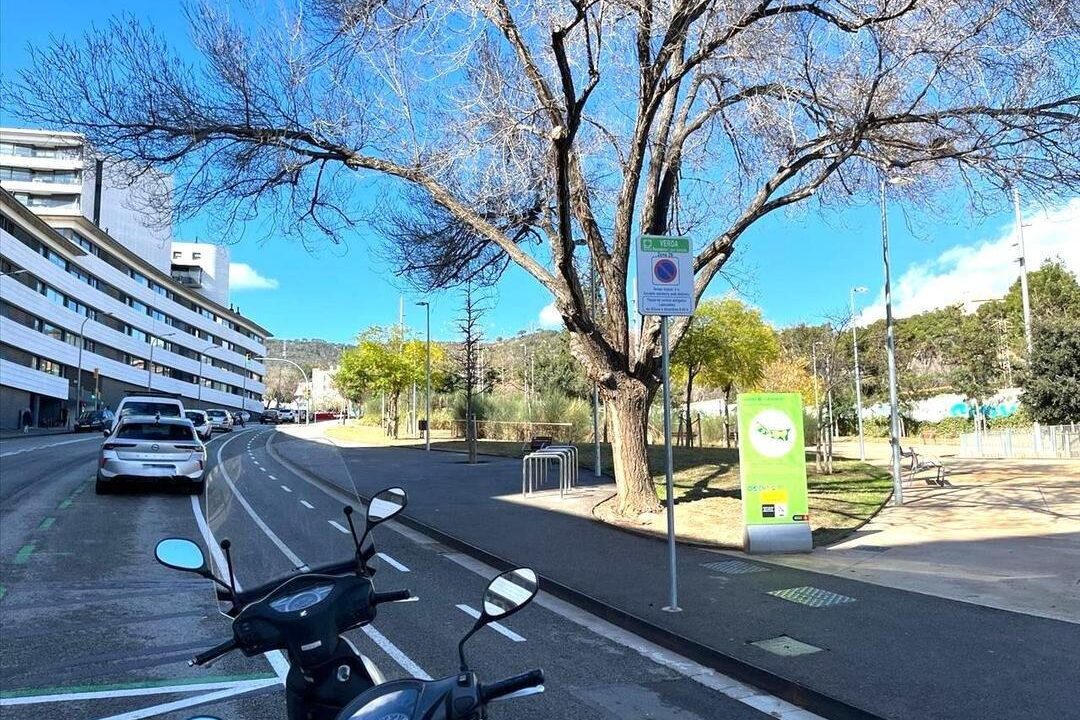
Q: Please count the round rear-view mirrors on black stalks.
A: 3